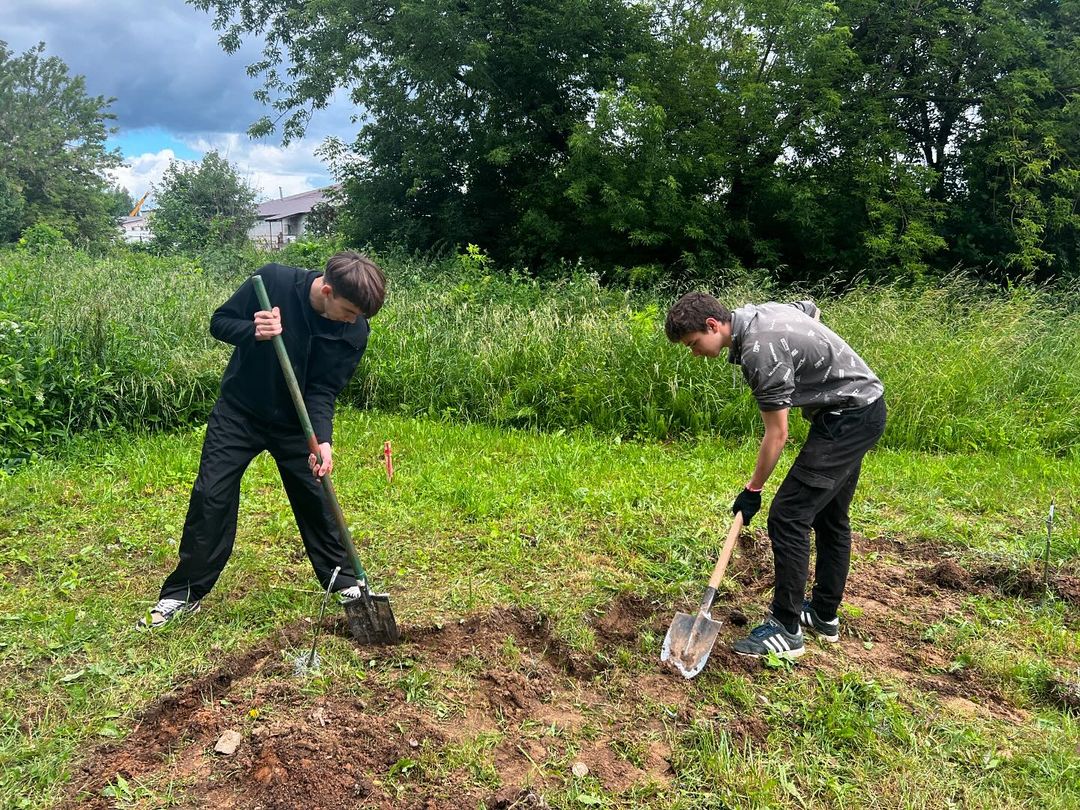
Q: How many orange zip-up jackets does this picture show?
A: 0